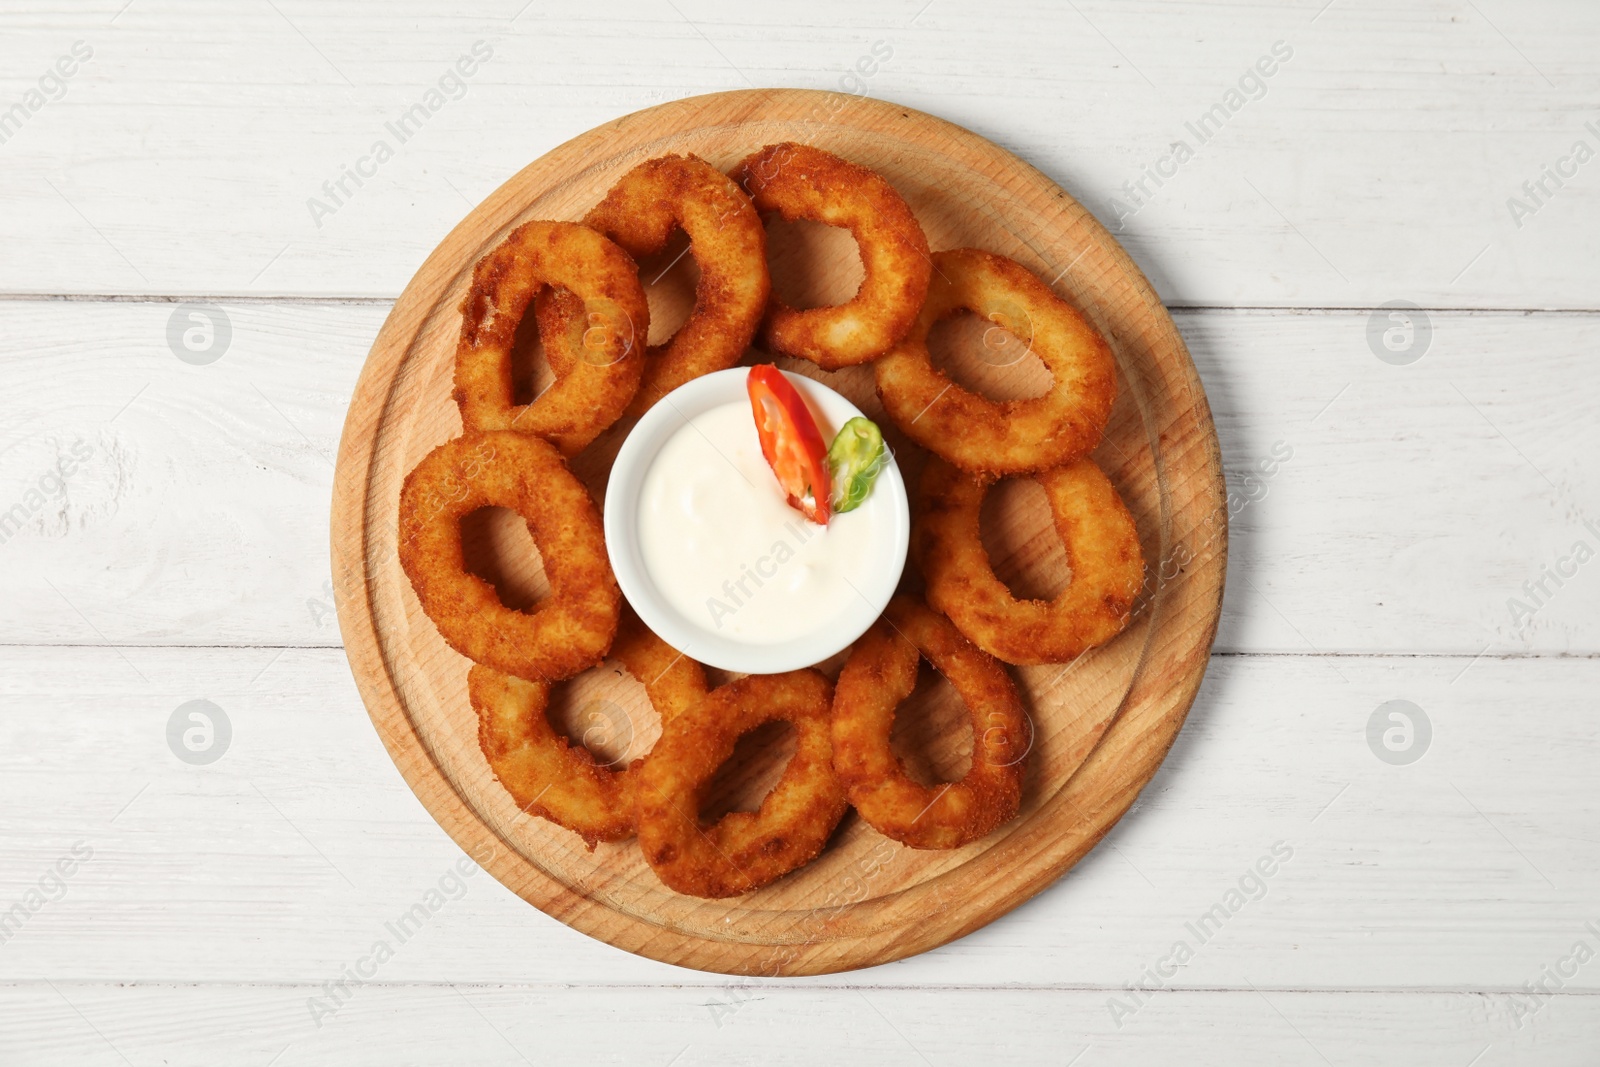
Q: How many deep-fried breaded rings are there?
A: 9